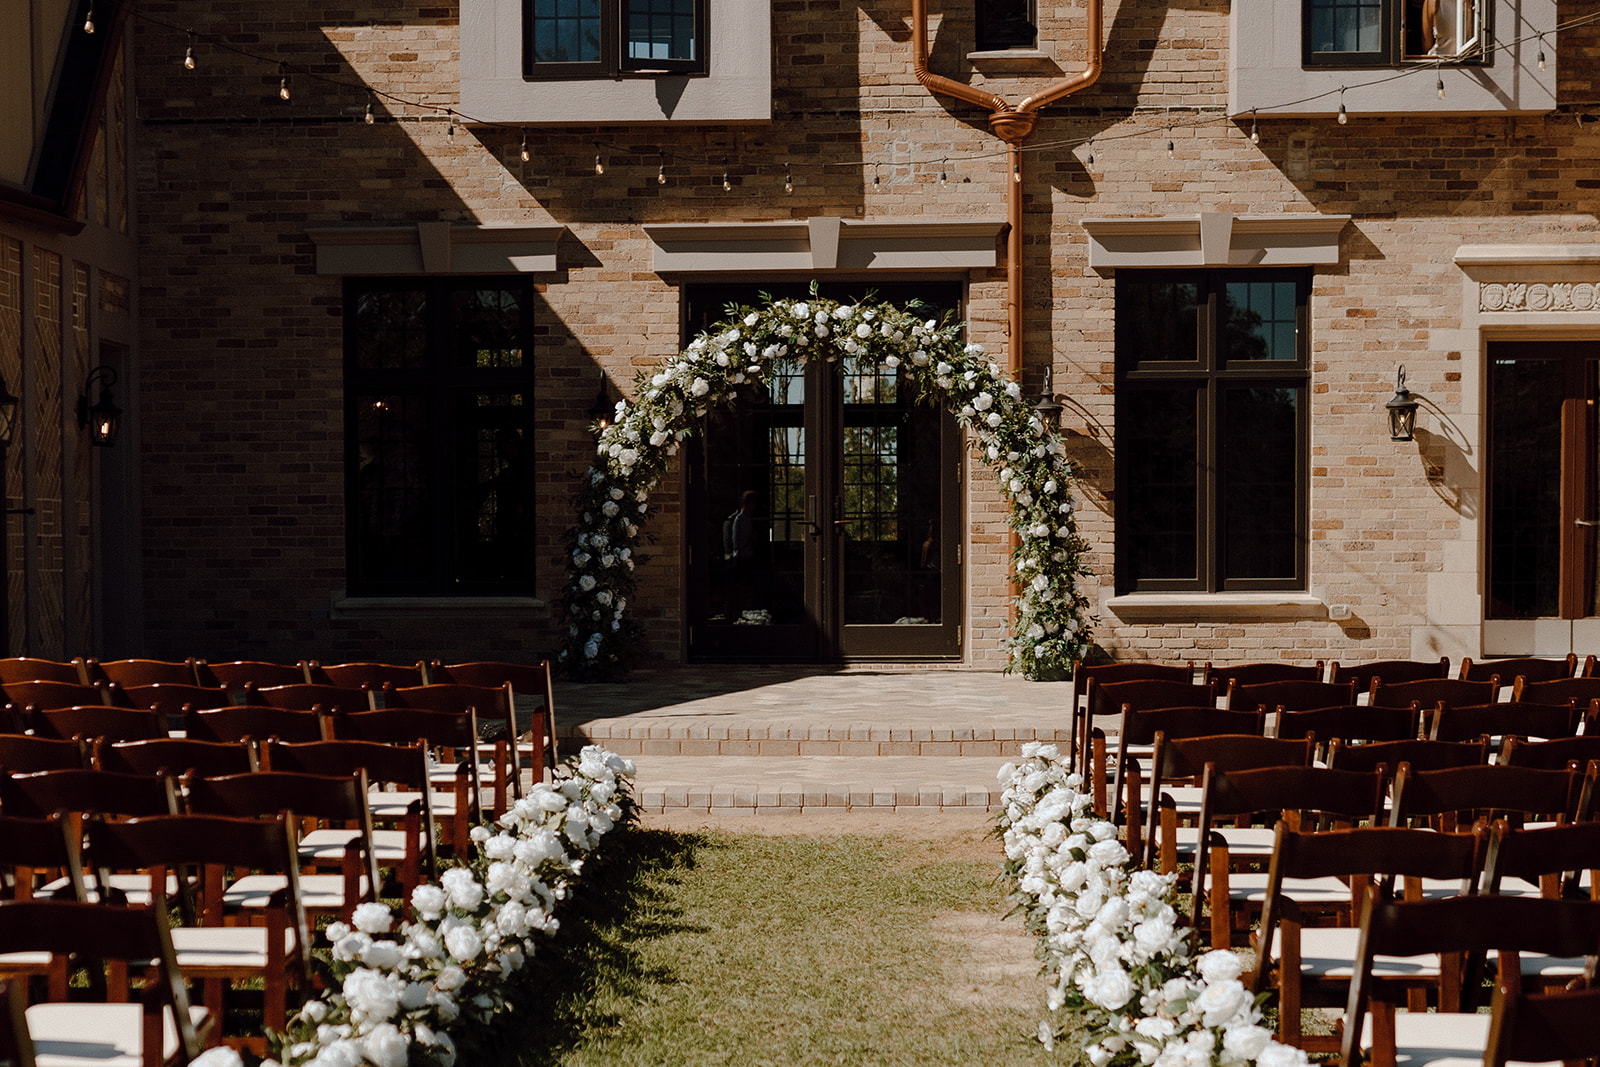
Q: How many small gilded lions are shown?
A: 0